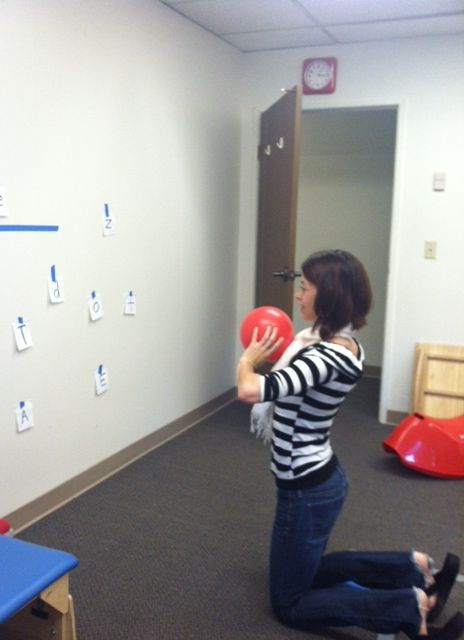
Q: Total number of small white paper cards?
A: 8